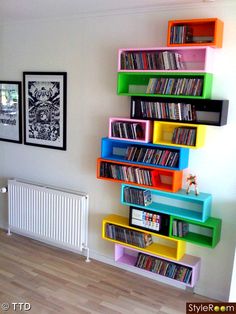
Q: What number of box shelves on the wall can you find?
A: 13